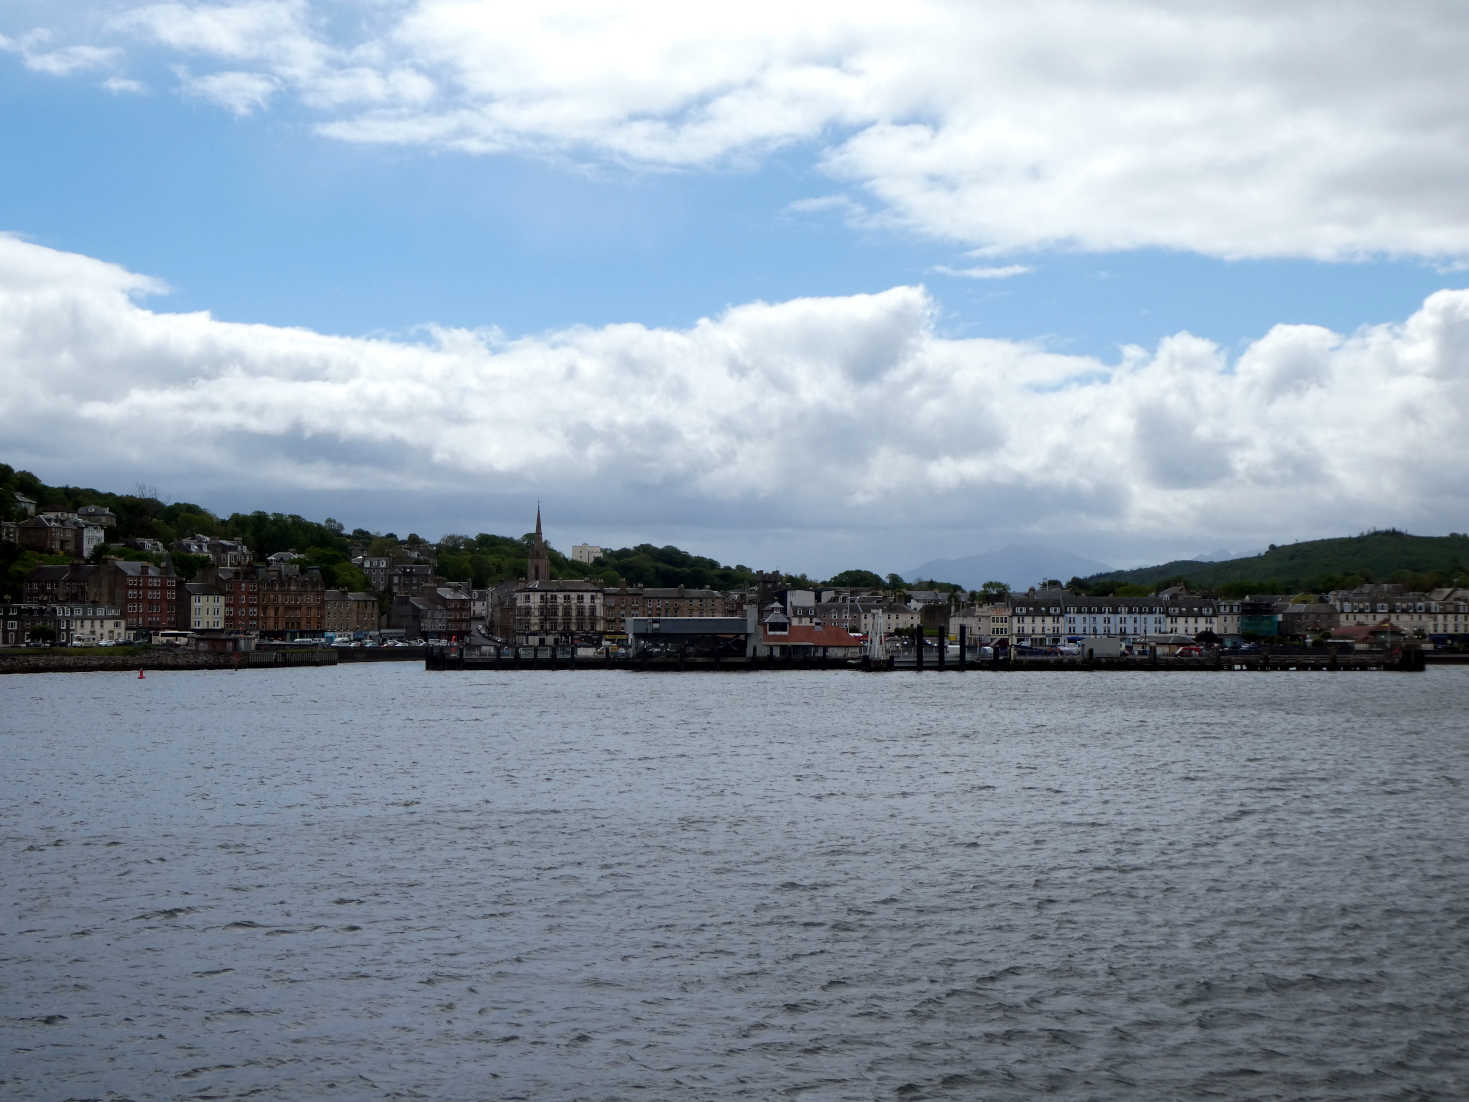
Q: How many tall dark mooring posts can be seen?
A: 3